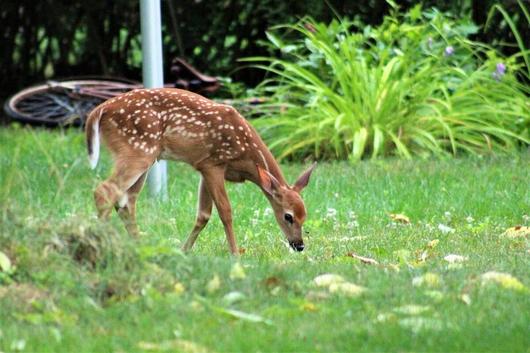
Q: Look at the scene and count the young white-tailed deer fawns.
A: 1